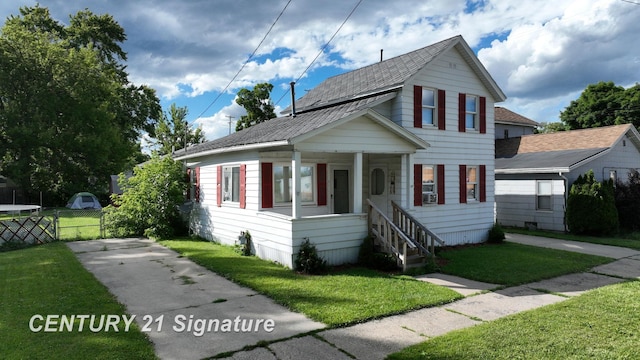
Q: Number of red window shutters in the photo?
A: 14